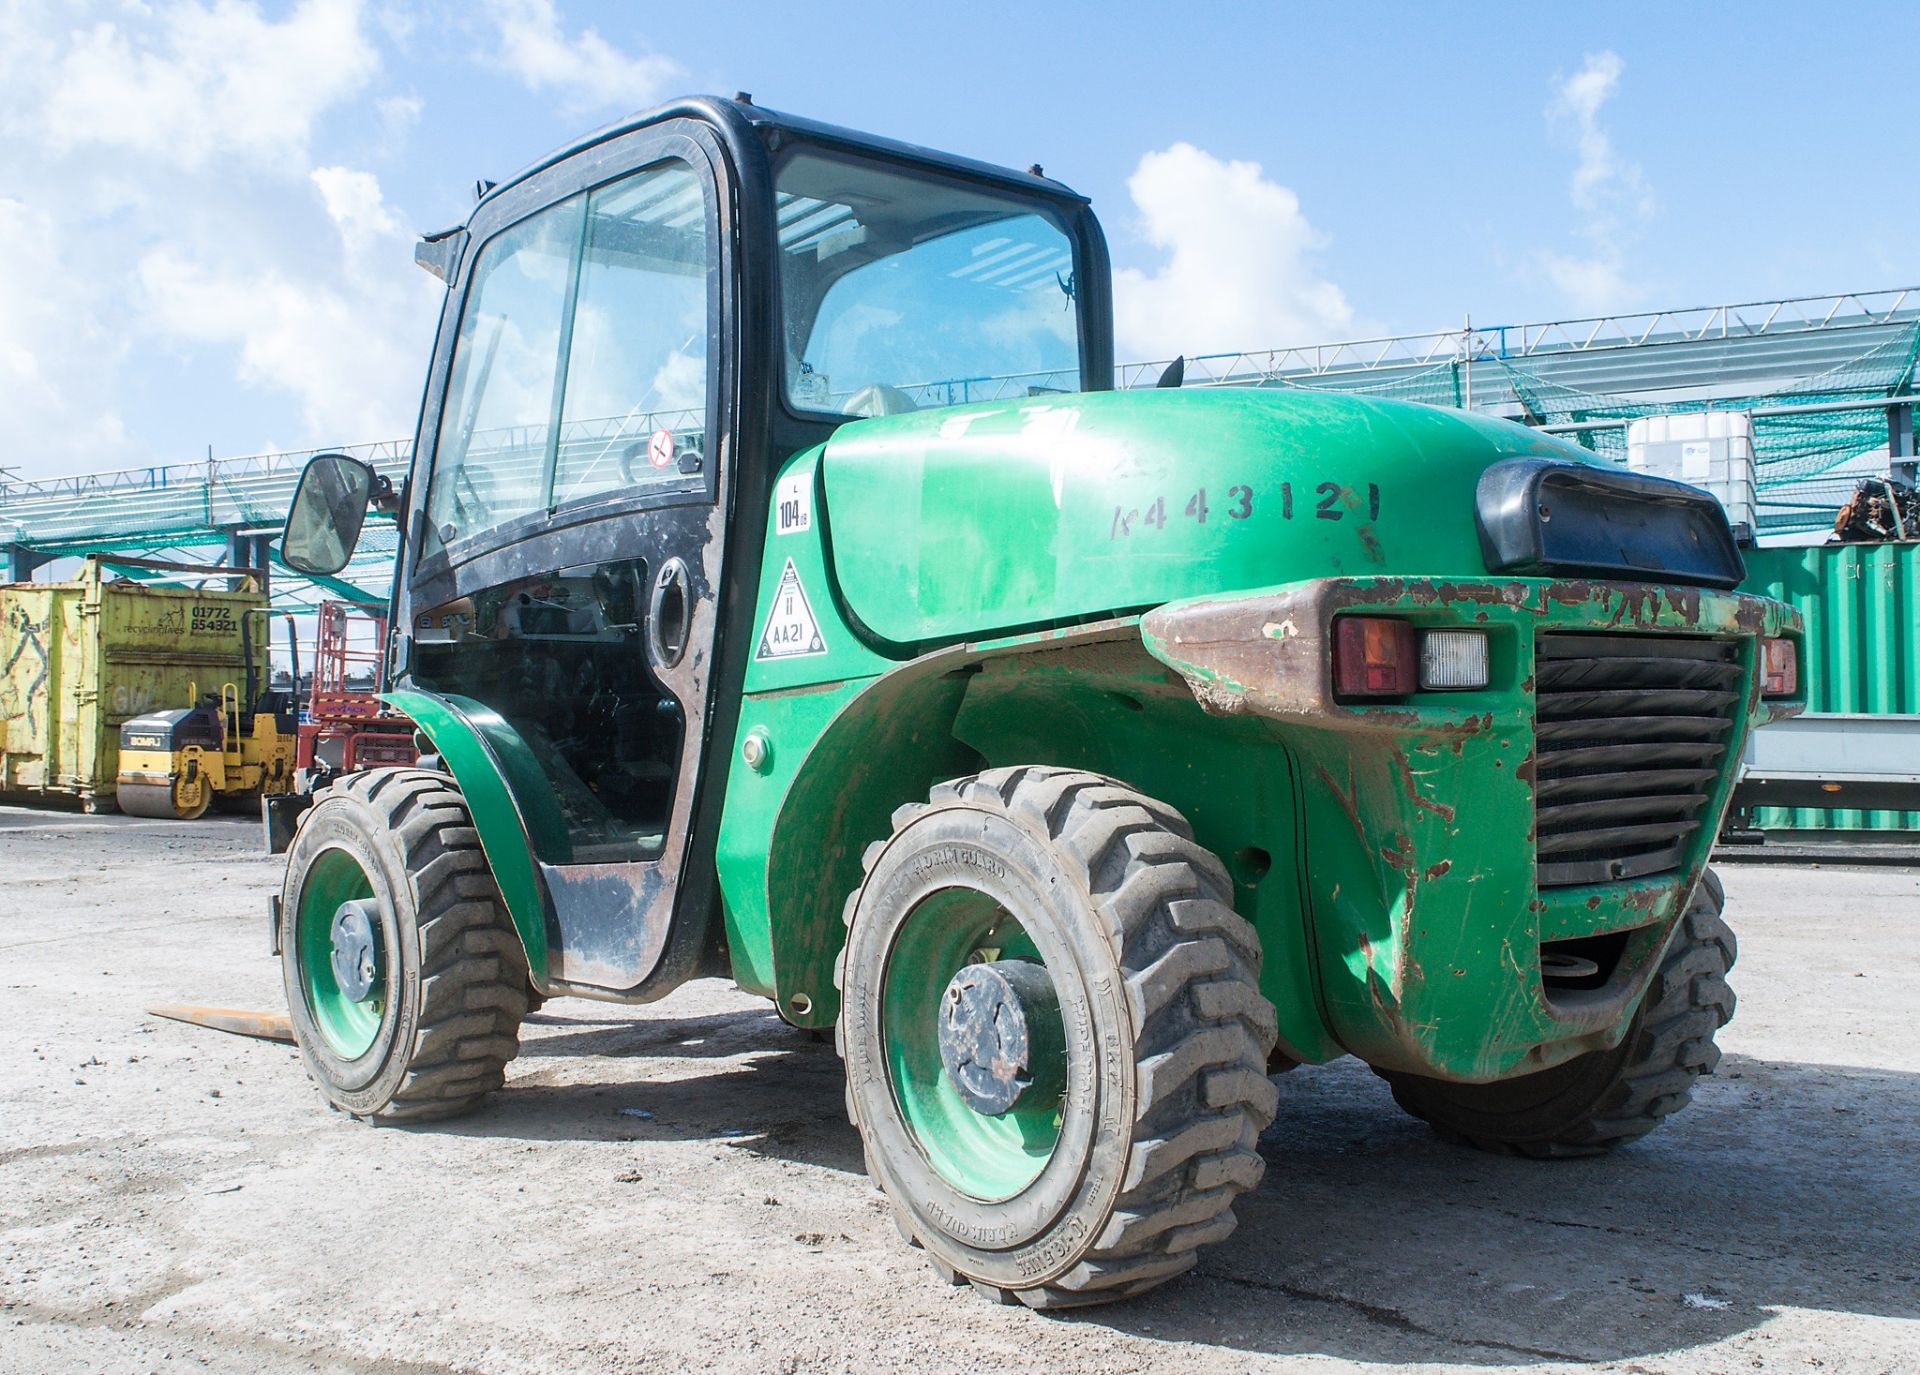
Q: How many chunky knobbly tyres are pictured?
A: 3